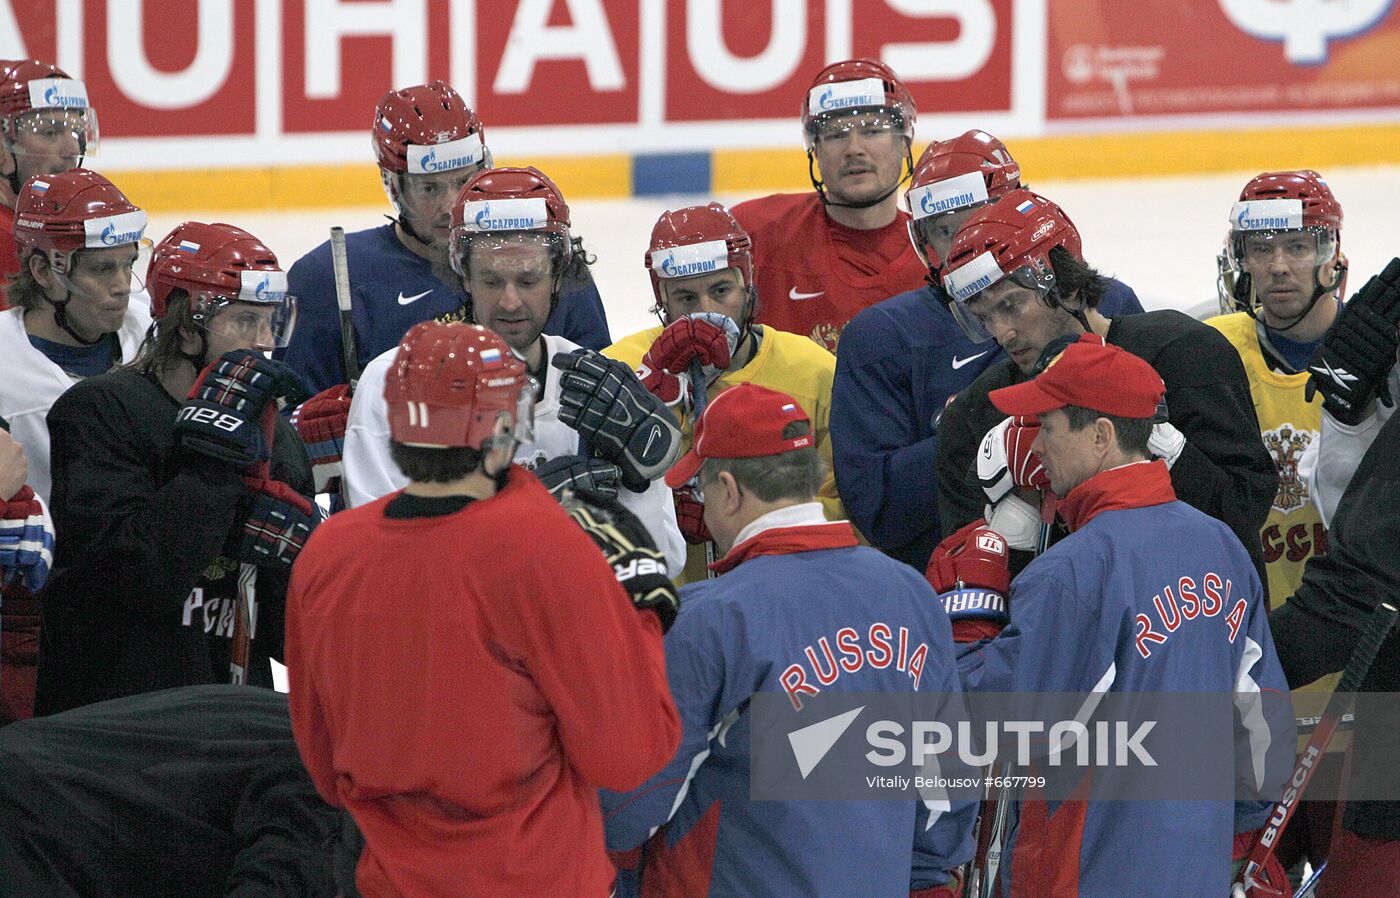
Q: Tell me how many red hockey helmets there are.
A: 11